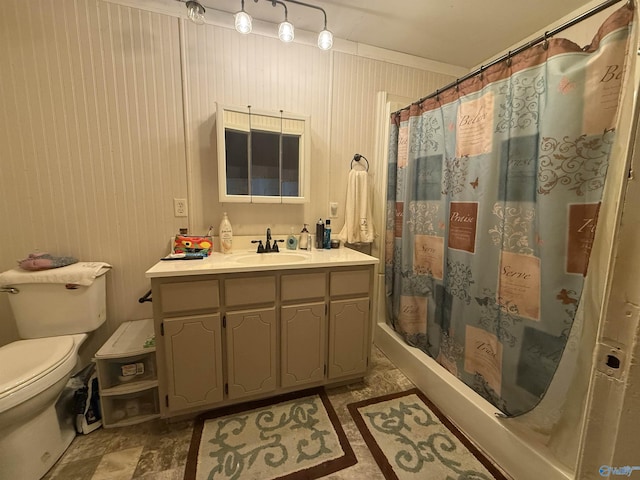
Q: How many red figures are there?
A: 3